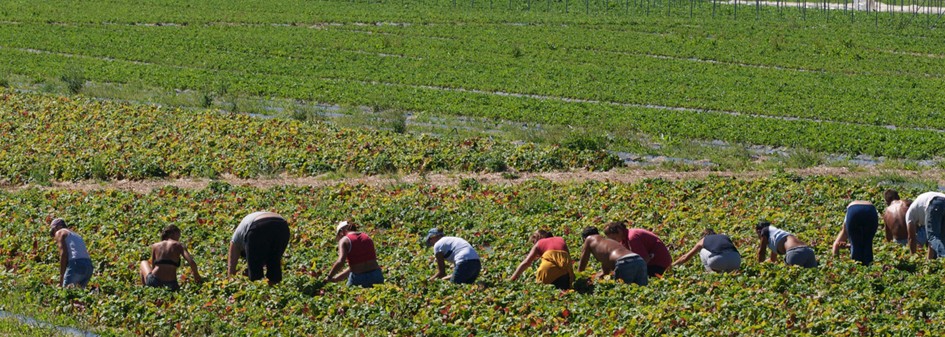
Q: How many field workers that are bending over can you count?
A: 13